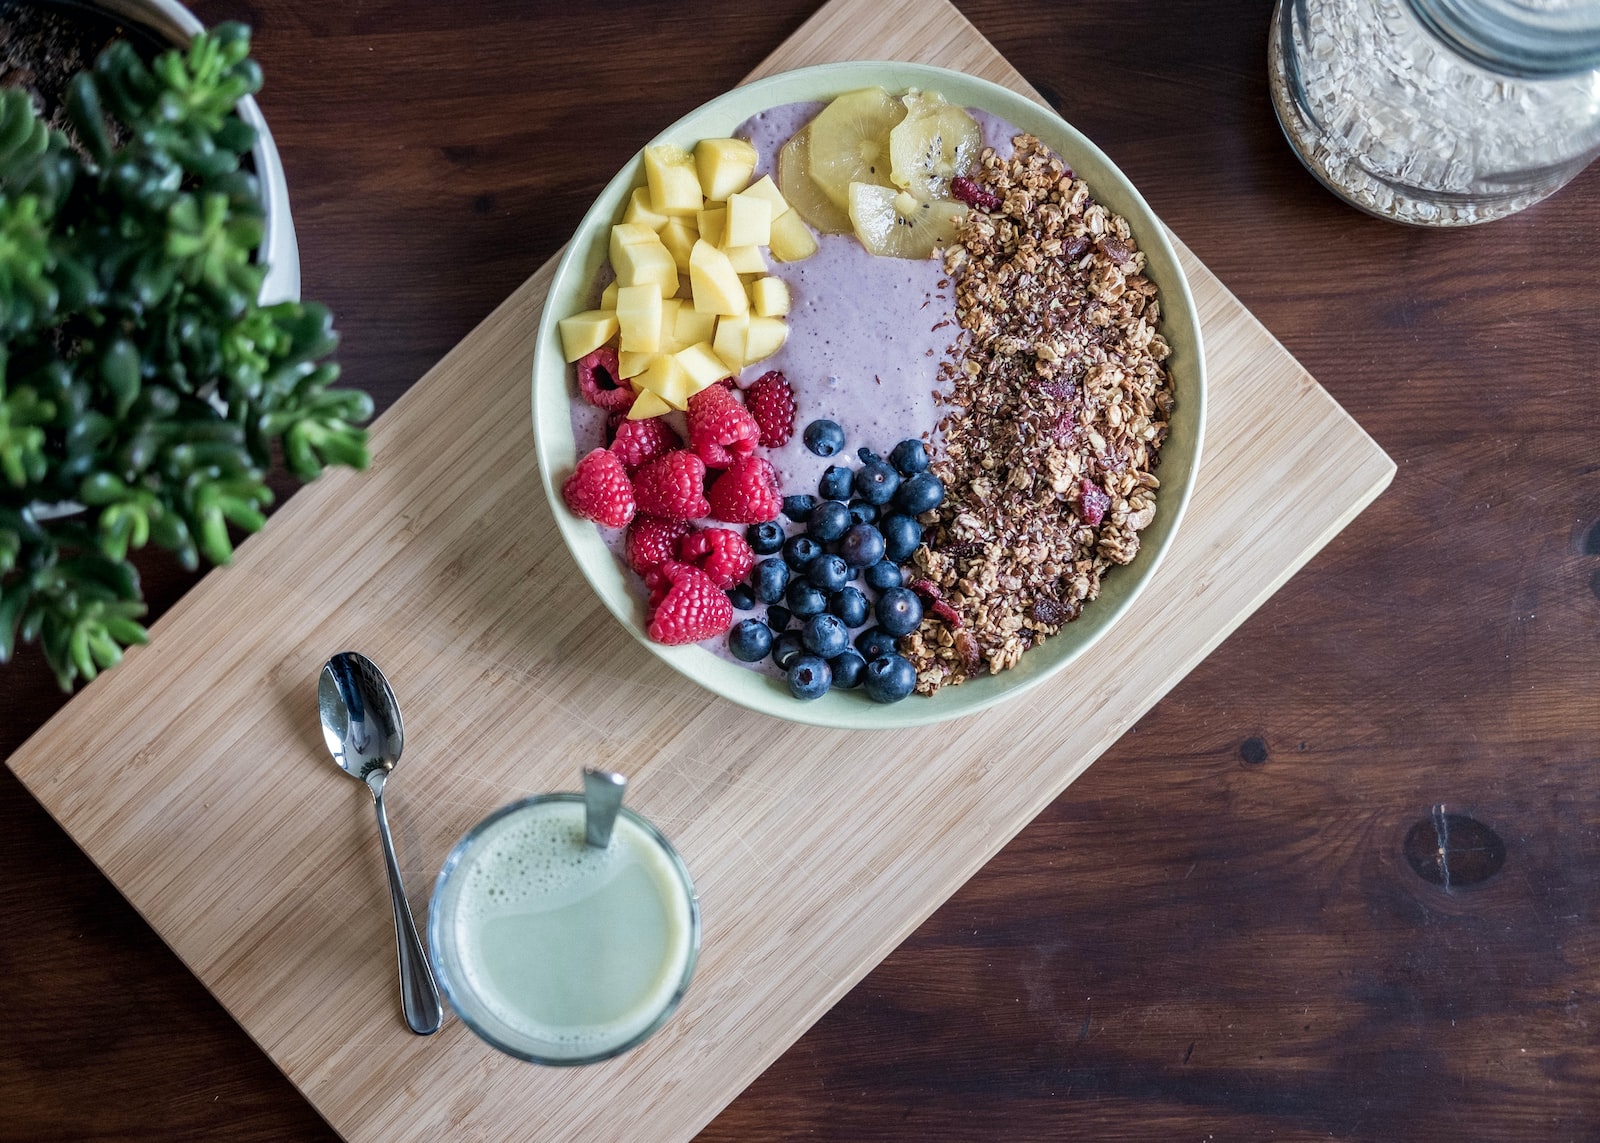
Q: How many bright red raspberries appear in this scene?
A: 10